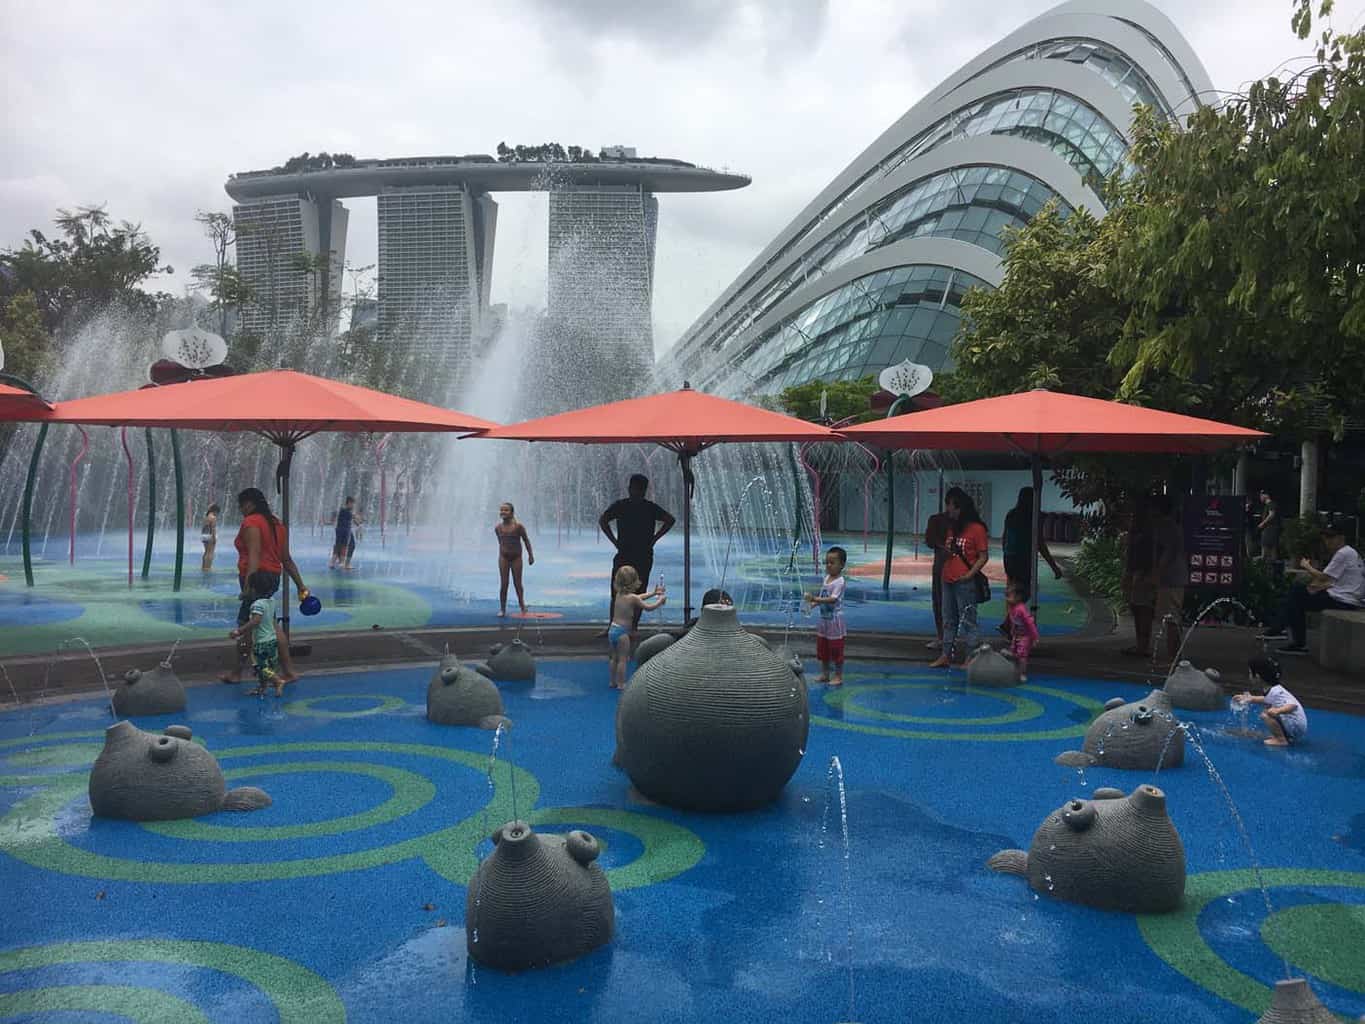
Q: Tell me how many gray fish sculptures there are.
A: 11